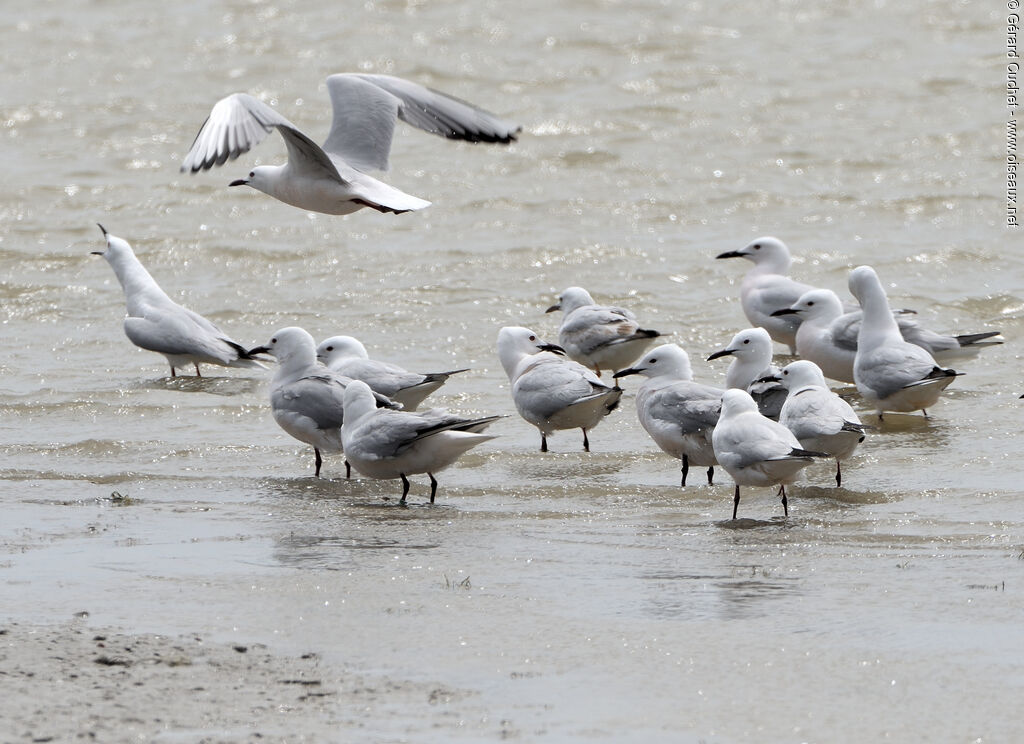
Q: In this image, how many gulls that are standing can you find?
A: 13